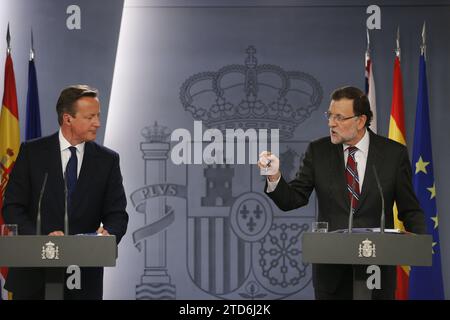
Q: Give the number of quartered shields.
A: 3